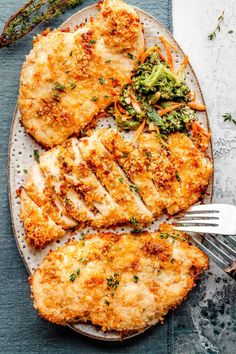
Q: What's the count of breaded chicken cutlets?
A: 3